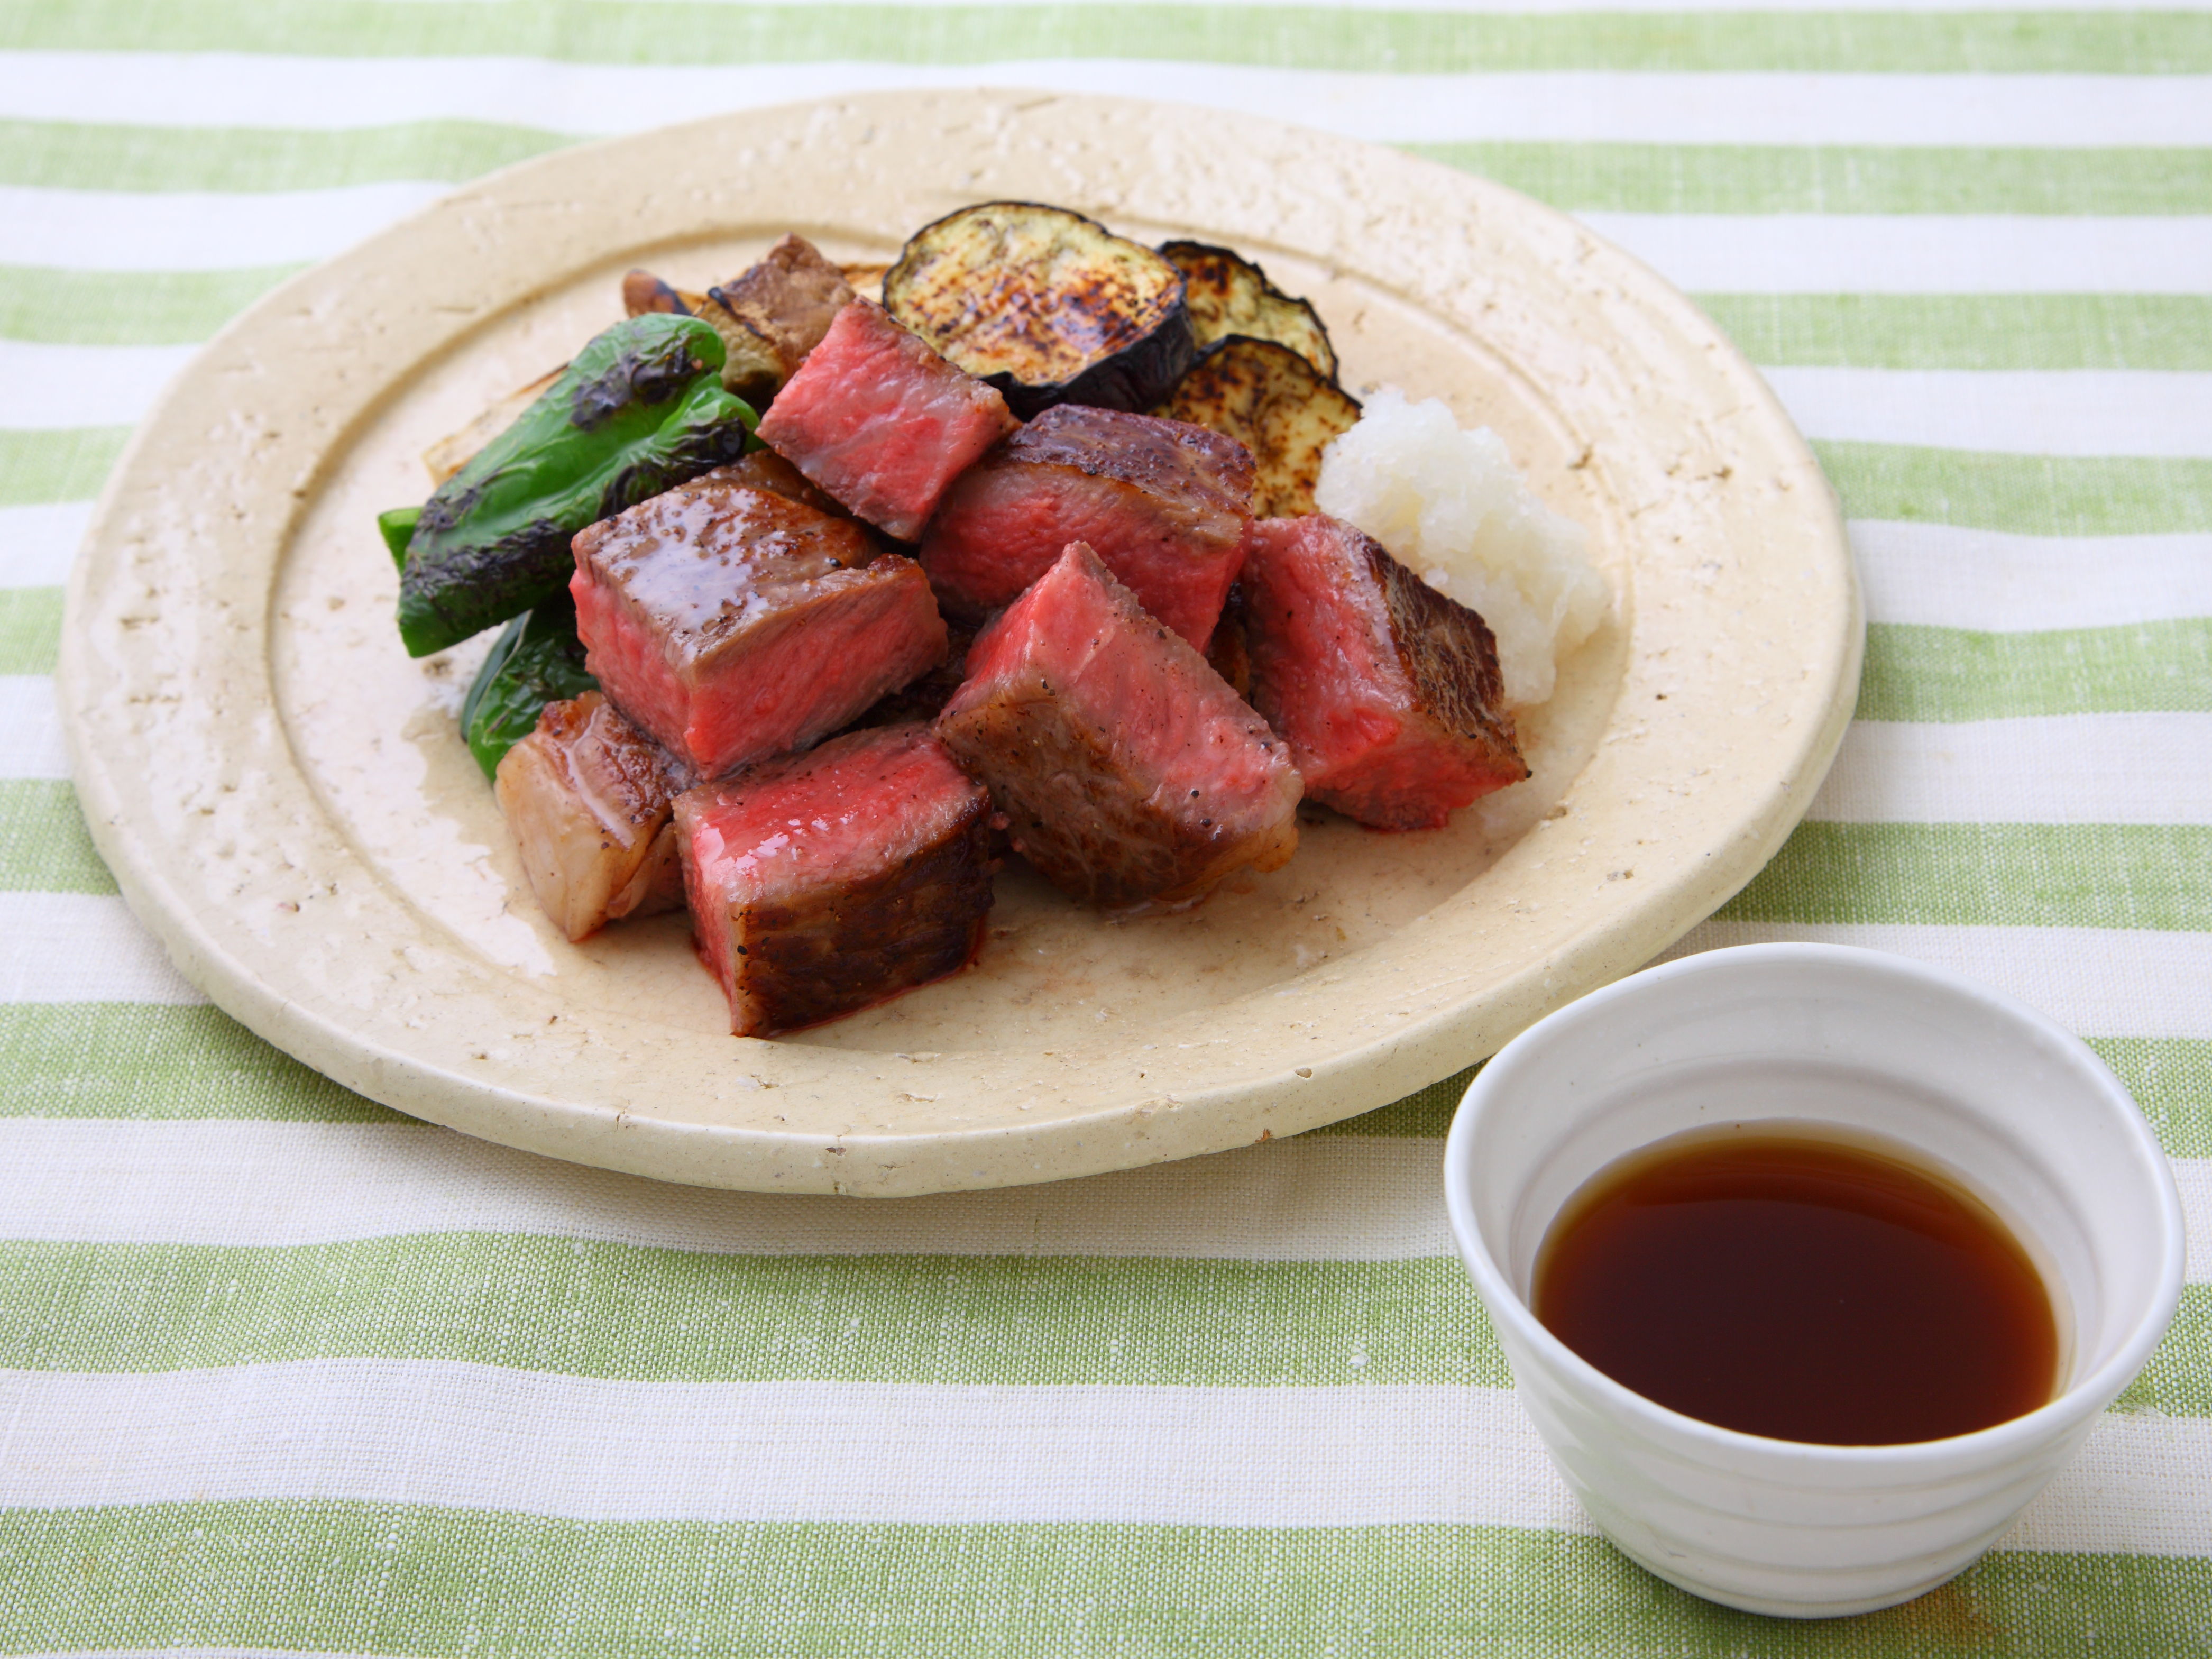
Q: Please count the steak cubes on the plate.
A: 7